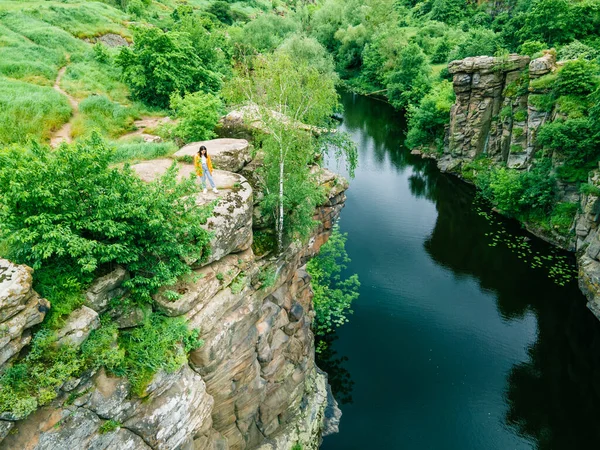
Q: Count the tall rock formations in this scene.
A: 2